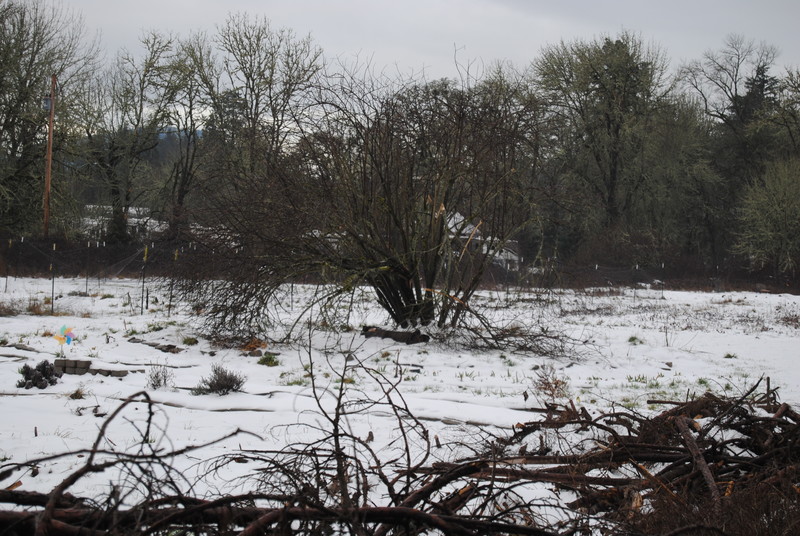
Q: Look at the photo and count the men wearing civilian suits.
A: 0